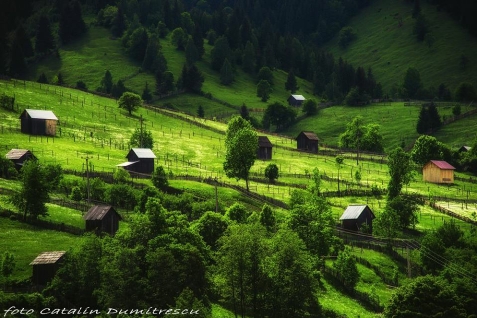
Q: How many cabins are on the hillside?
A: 11